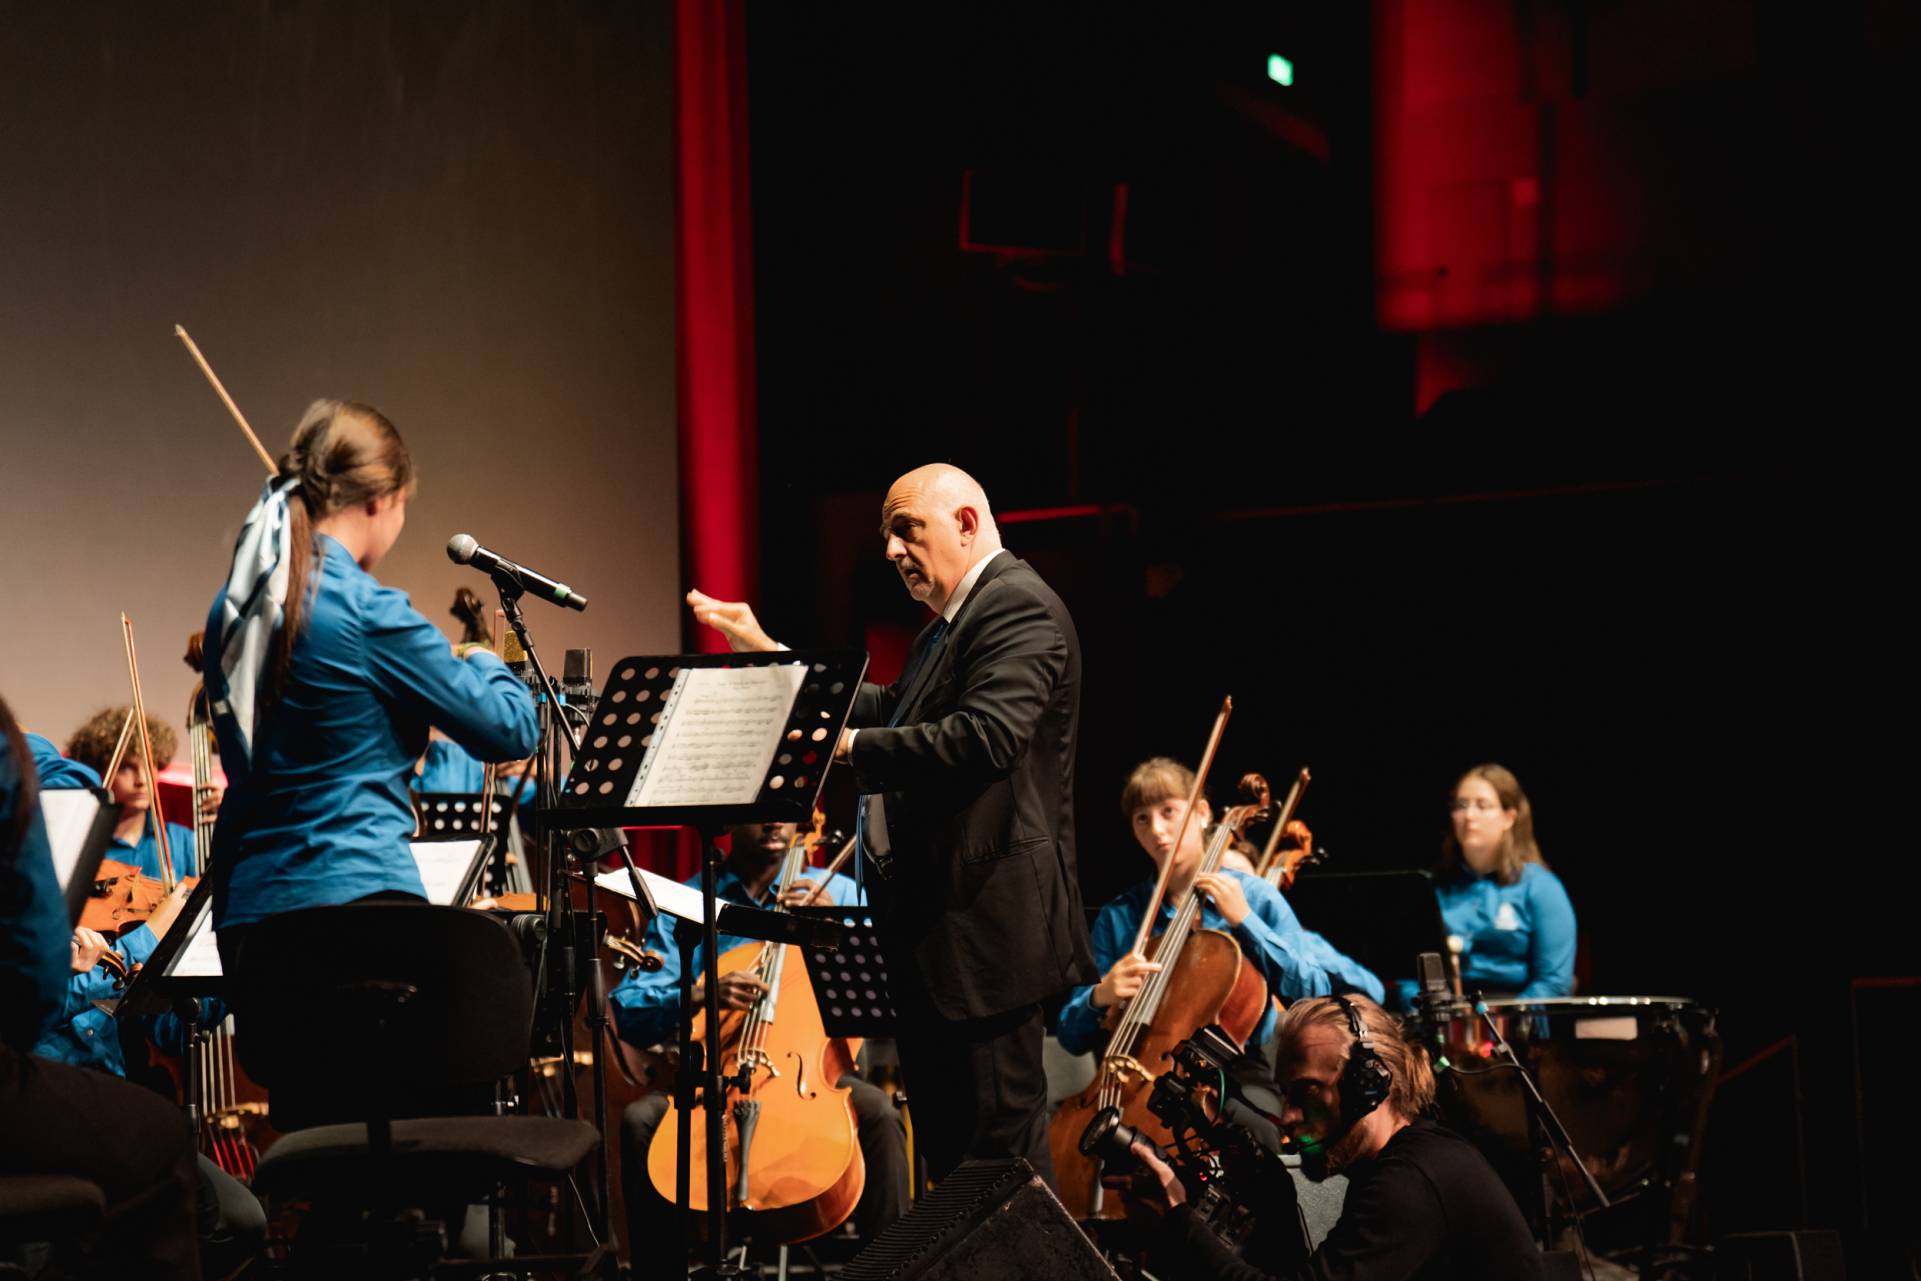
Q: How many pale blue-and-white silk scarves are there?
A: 1